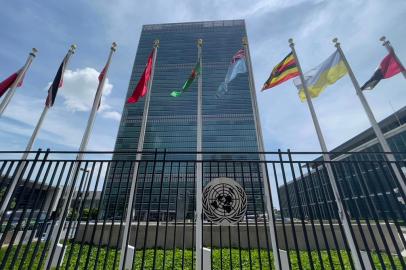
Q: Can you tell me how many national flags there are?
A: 9